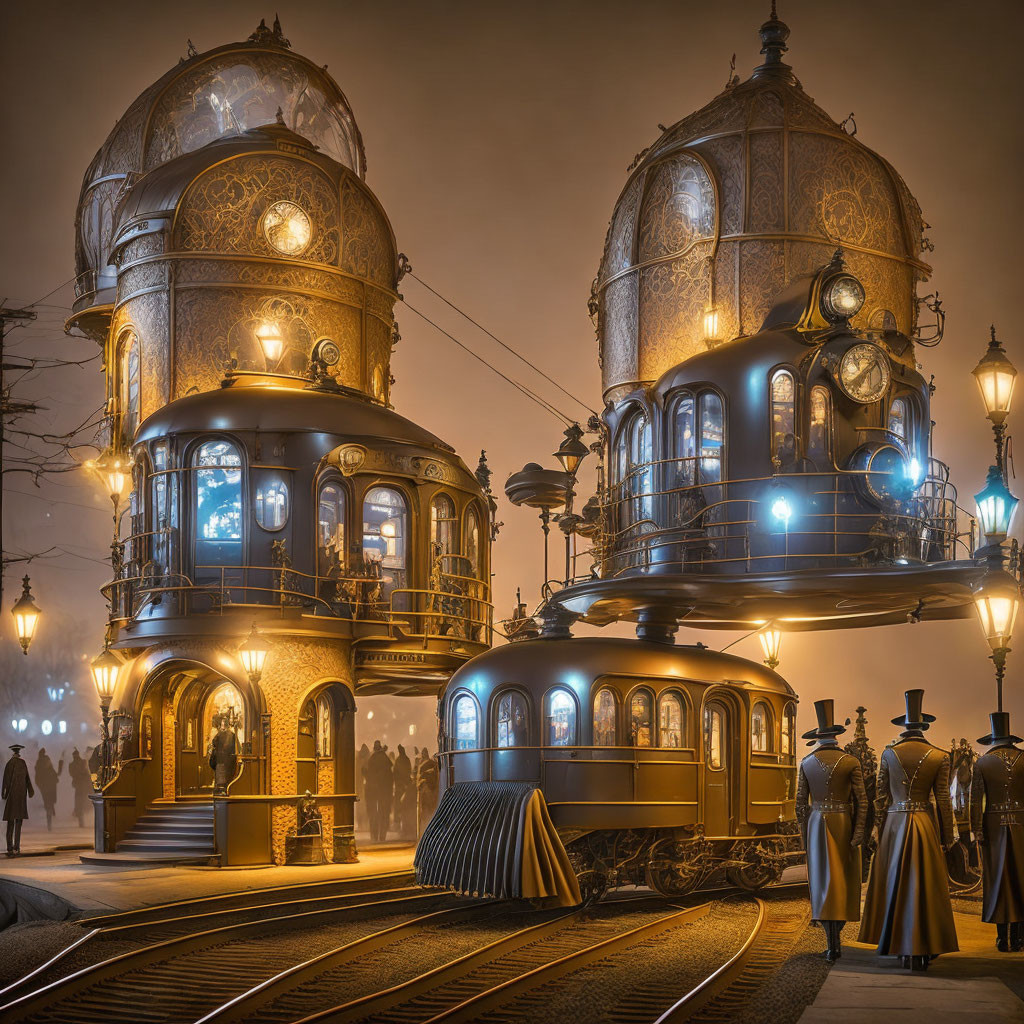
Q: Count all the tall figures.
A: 3